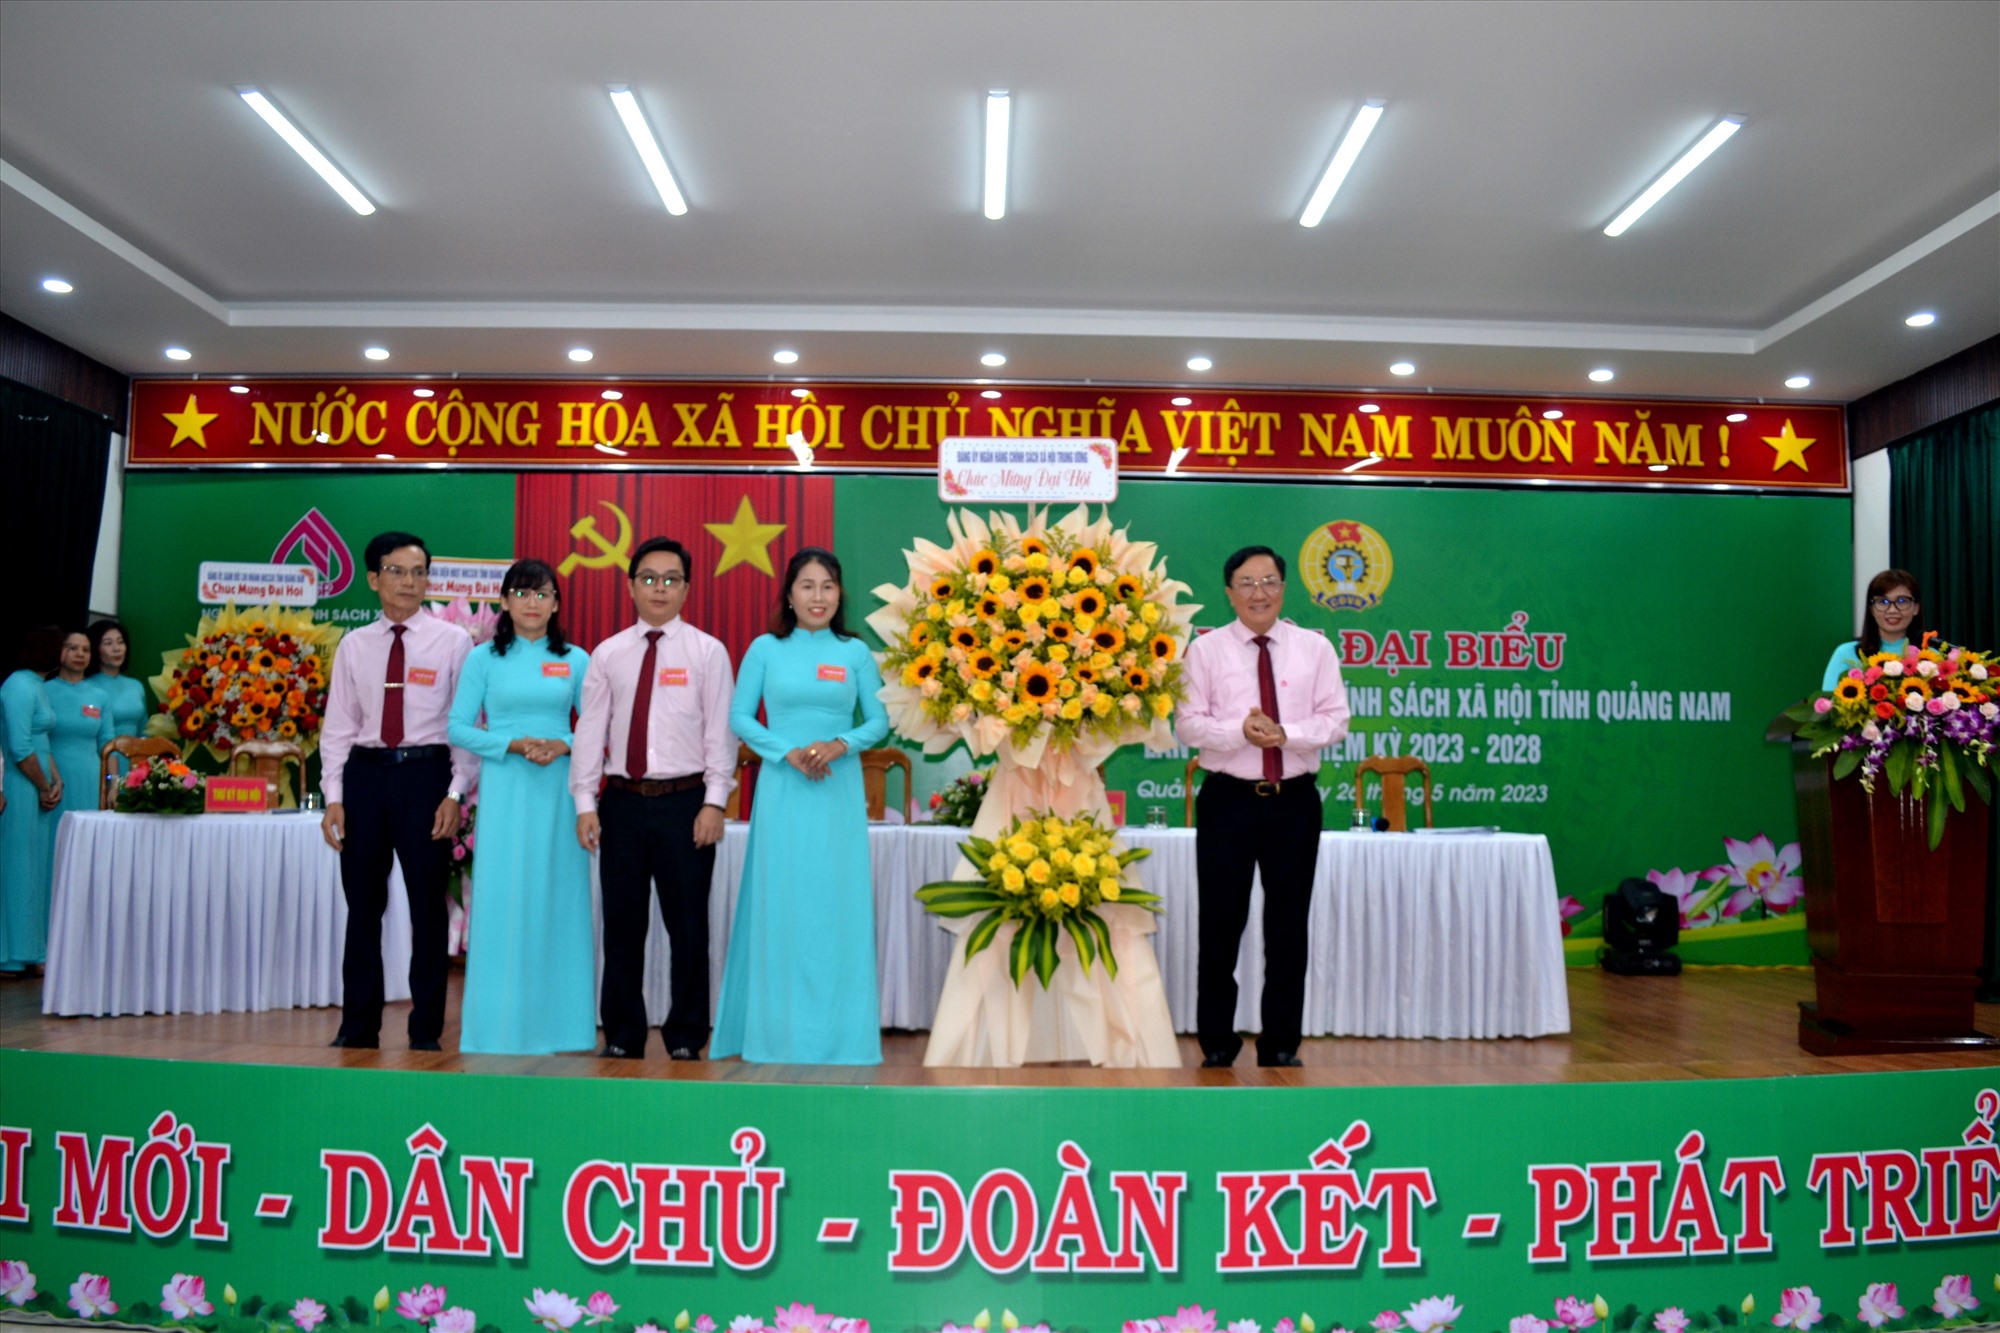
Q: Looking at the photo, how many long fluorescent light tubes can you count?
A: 5